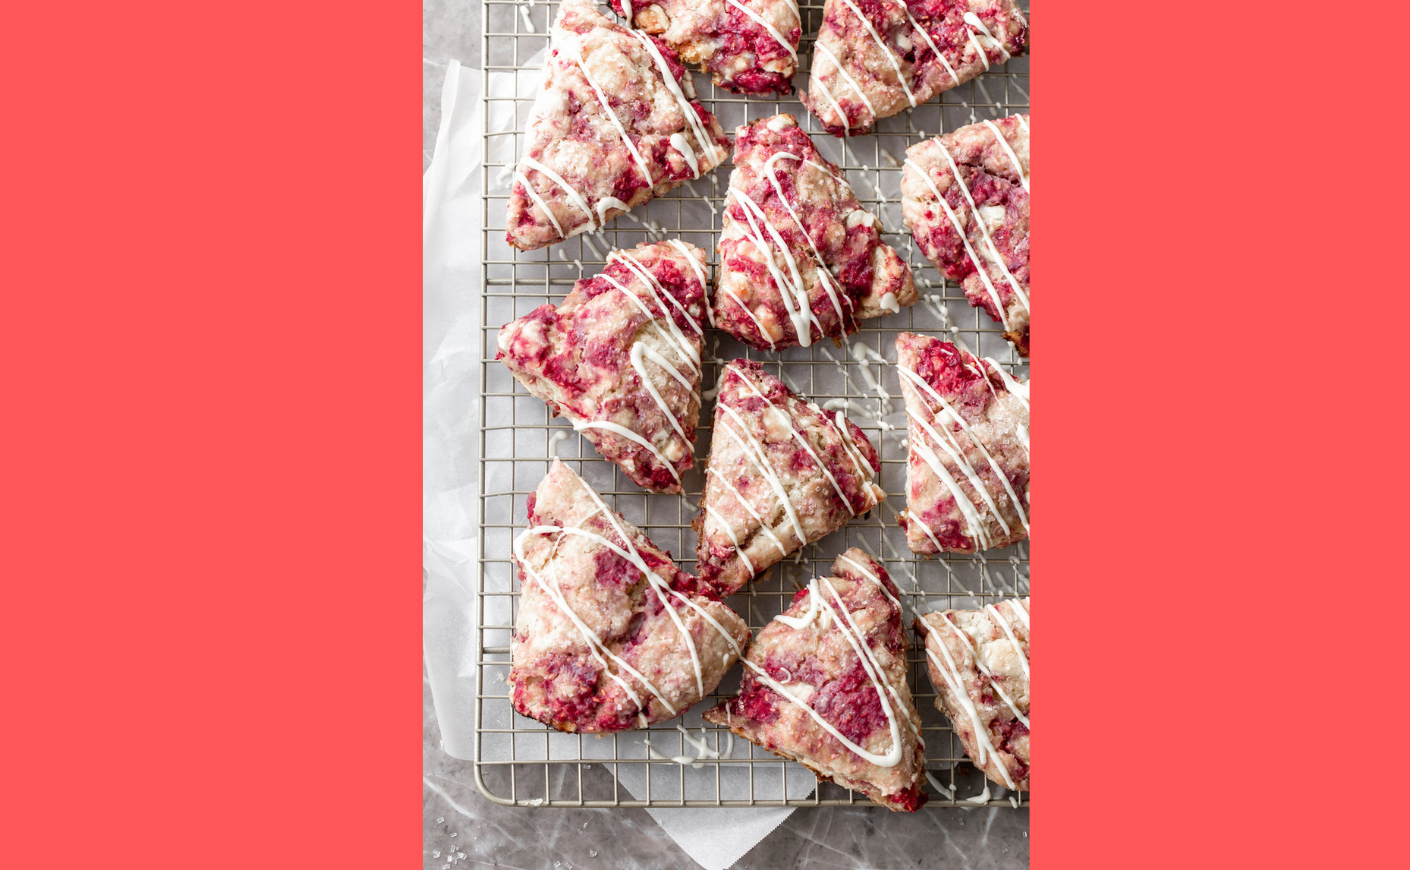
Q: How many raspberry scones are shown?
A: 11